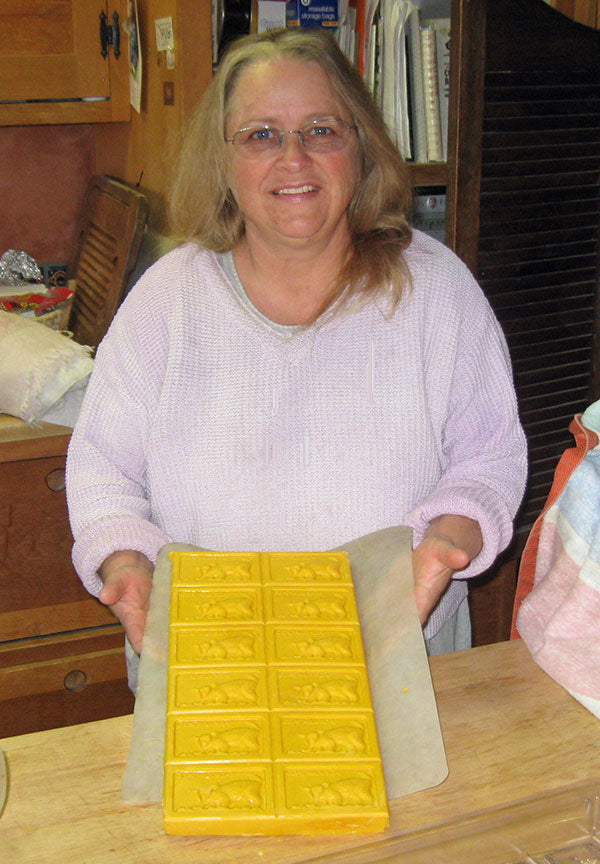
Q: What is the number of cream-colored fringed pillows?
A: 1